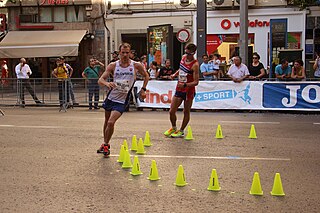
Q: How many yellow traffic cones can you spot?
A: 15